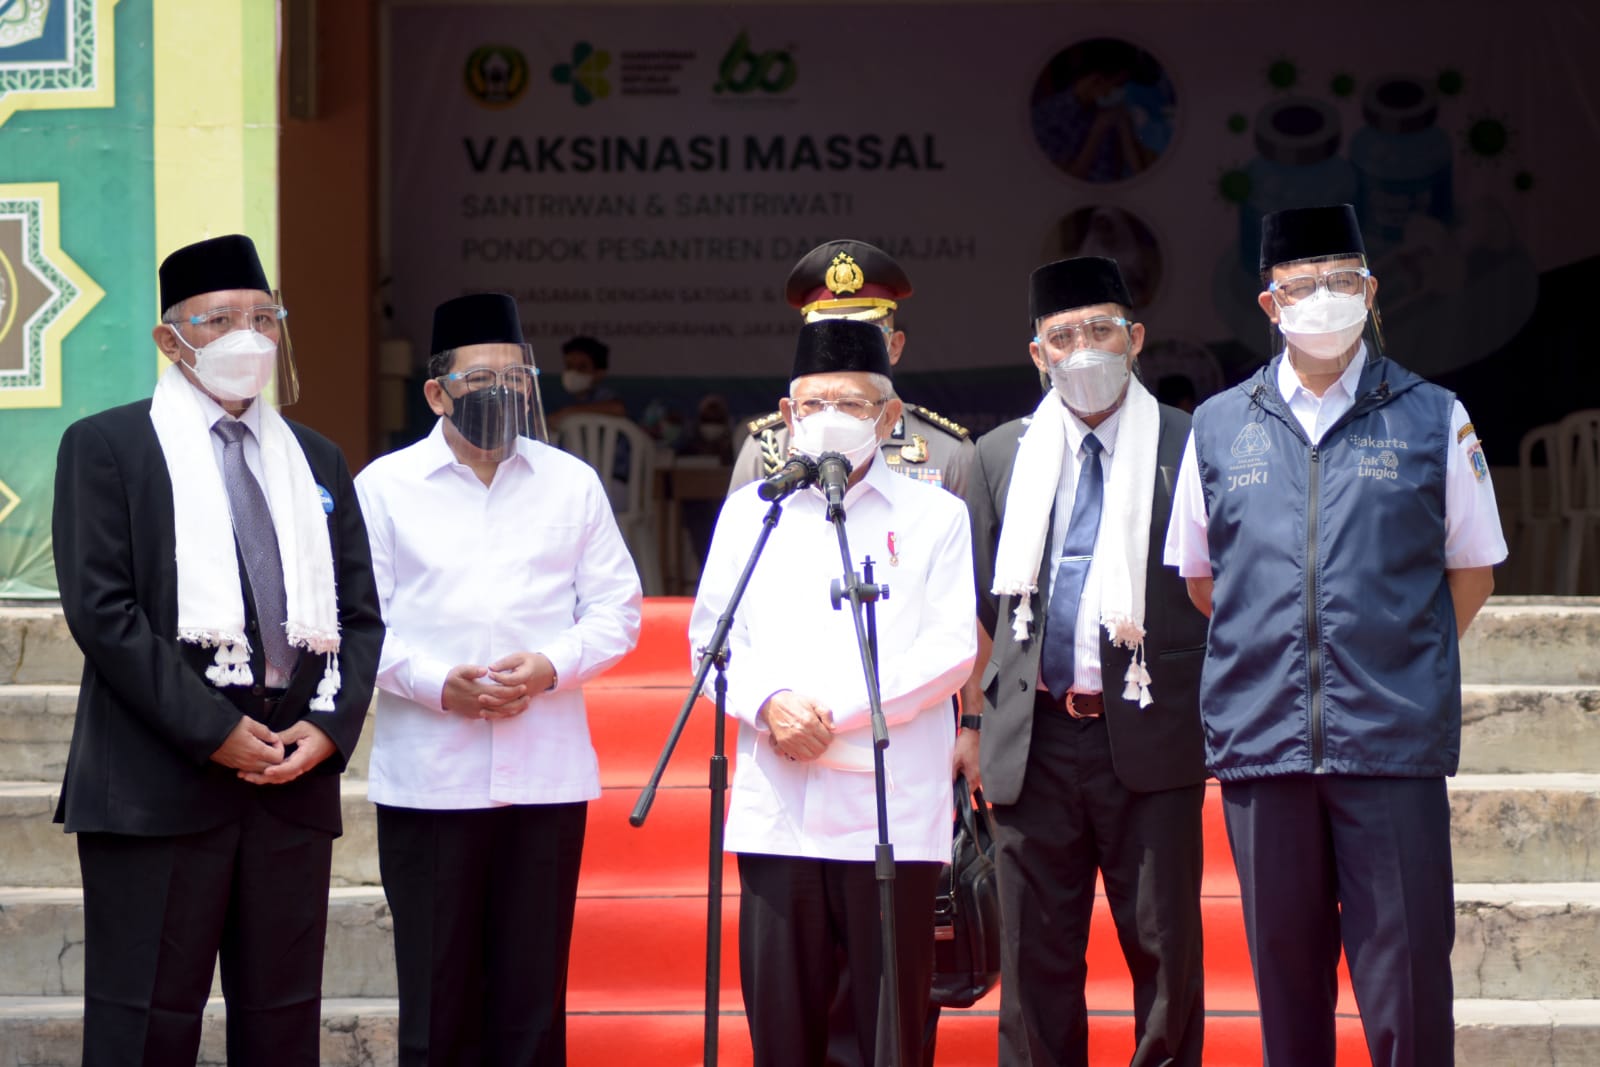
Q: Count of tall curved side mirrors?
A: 0